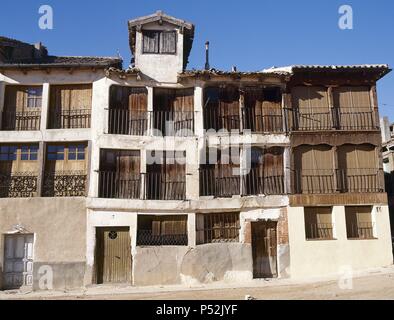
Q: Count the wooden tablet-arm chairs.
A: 0